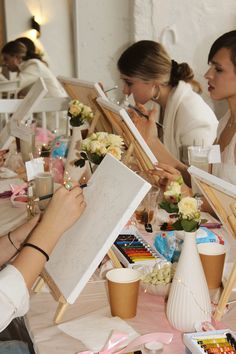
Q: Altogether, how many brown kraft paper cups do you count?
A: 2